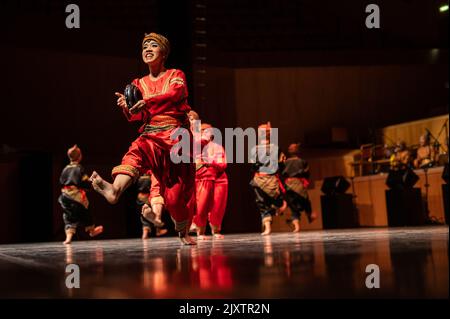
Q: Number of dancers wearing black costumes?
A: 4